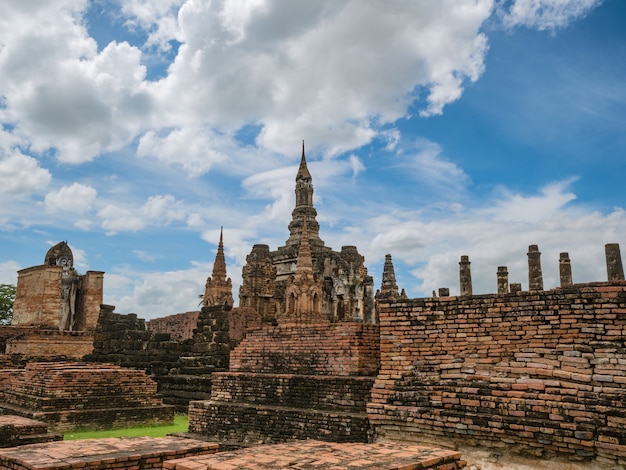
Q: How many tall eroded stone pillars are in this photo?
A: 5